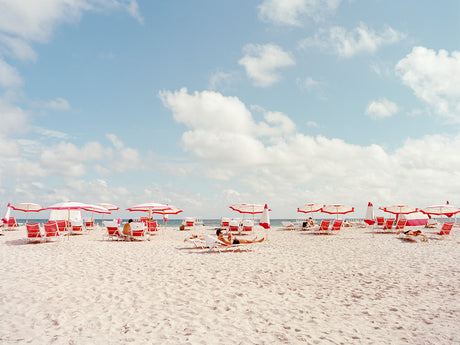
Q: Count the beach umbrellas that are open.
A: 11